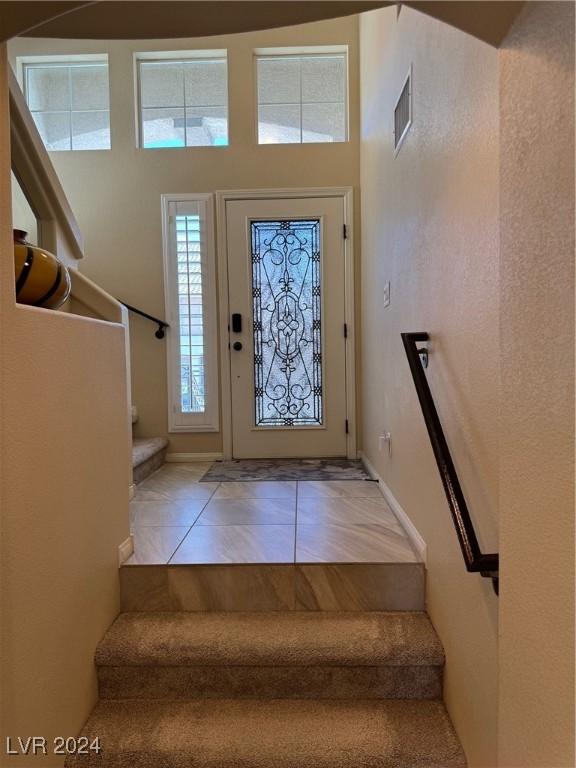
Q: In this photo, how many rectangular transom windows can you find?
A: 3